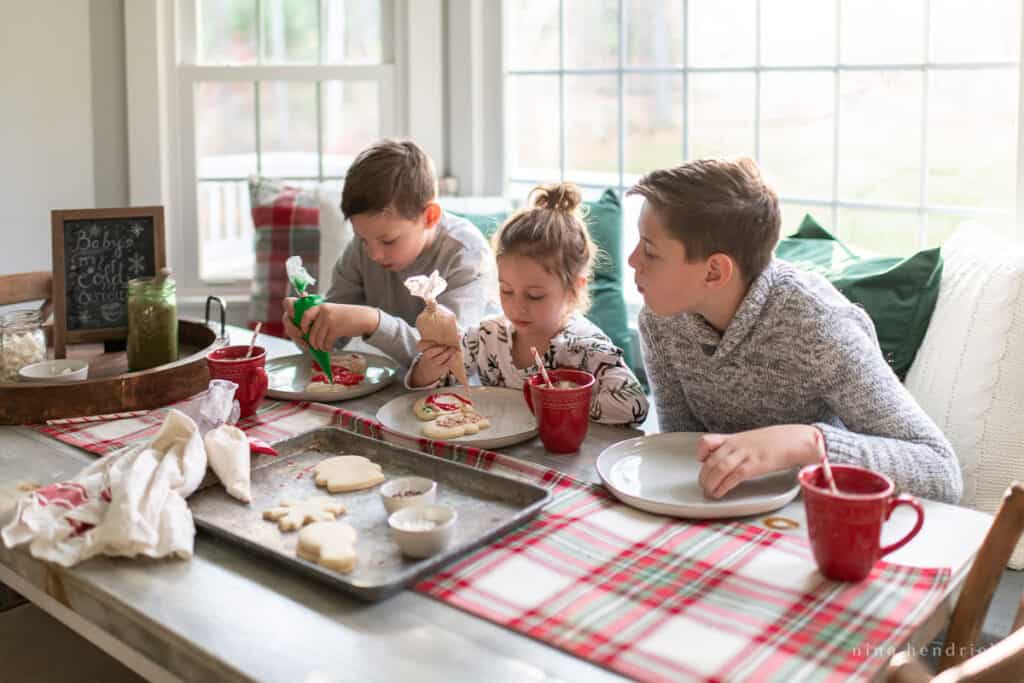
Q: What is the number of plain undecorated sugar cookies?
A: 3